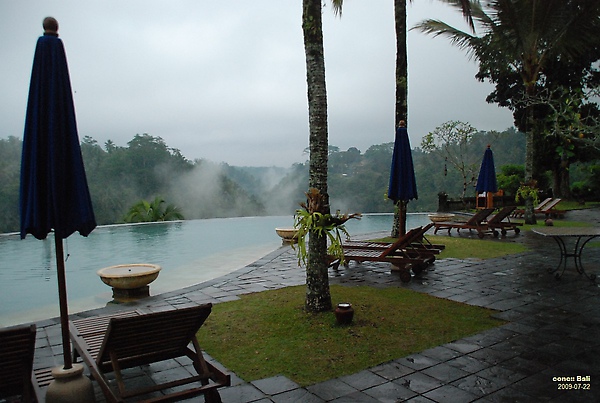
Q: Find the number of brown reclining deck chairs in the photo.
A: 8